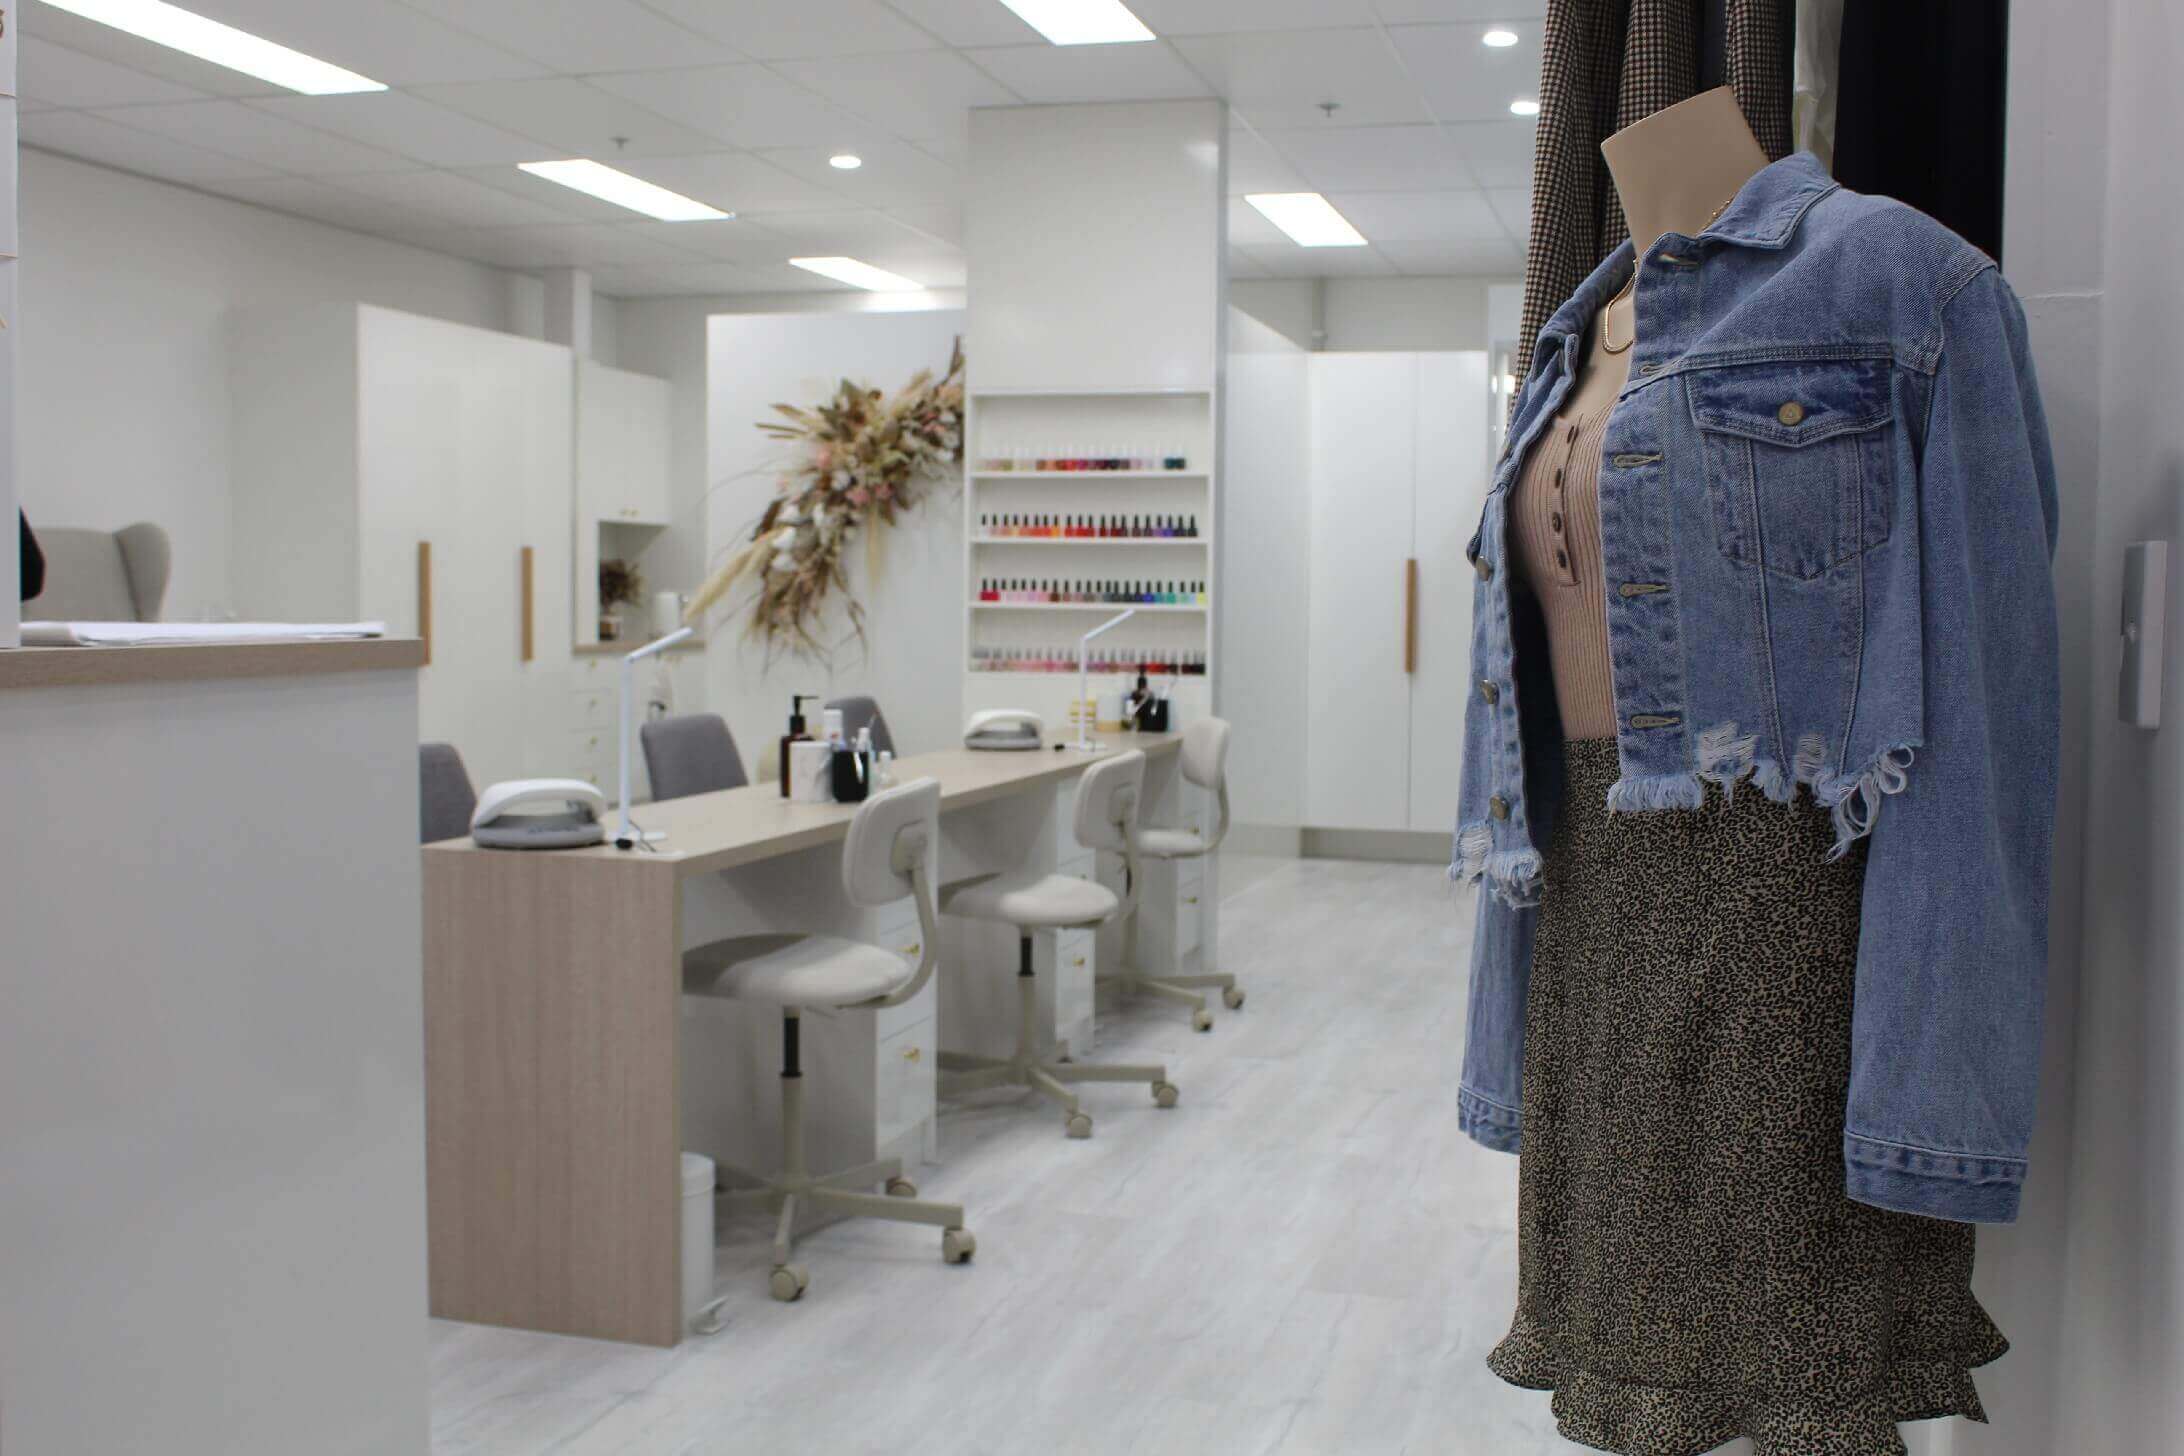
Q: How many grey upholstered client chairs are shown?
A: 3